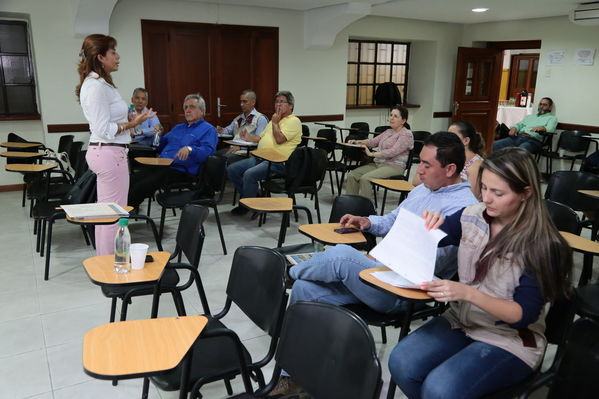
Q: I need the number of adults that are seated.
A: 9